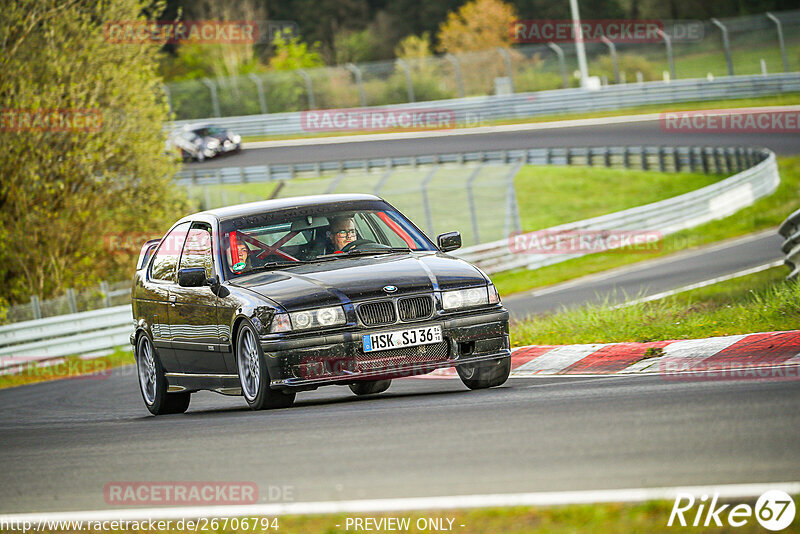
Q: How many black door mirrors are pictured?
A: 2